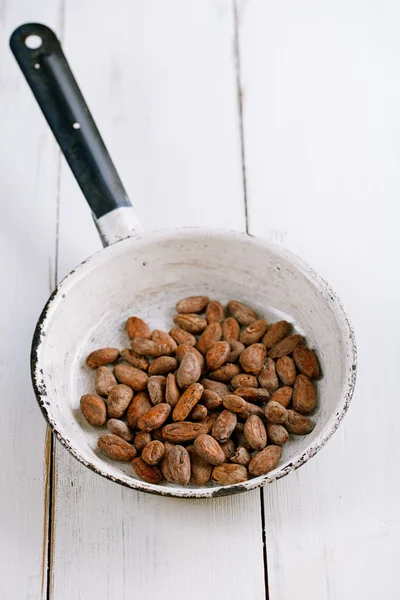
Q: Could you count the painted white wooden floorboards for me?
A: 3